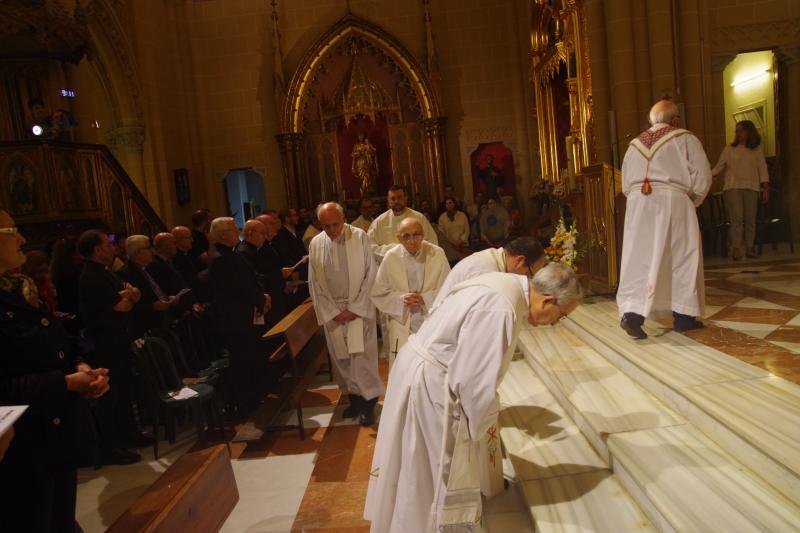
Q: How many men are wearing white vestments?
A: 6